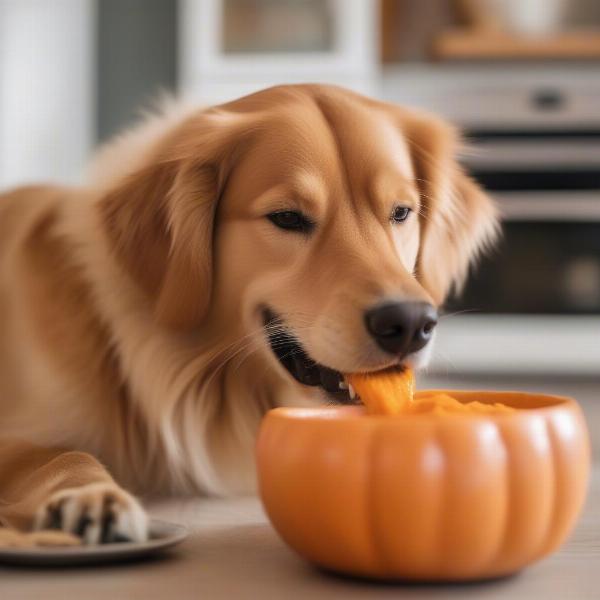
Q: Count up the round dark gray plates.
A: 1